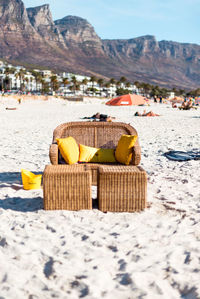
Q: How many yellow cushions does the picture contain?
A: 3